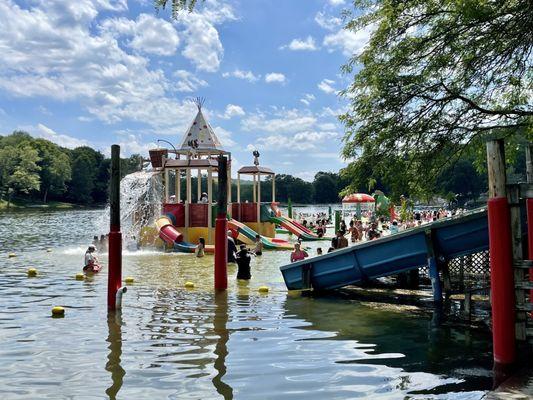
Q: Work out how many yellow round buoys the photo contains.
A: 8